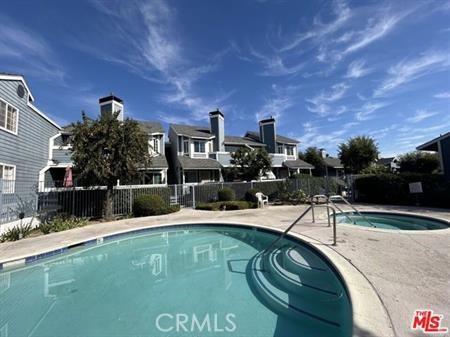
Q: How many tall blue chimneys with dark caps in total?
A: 3